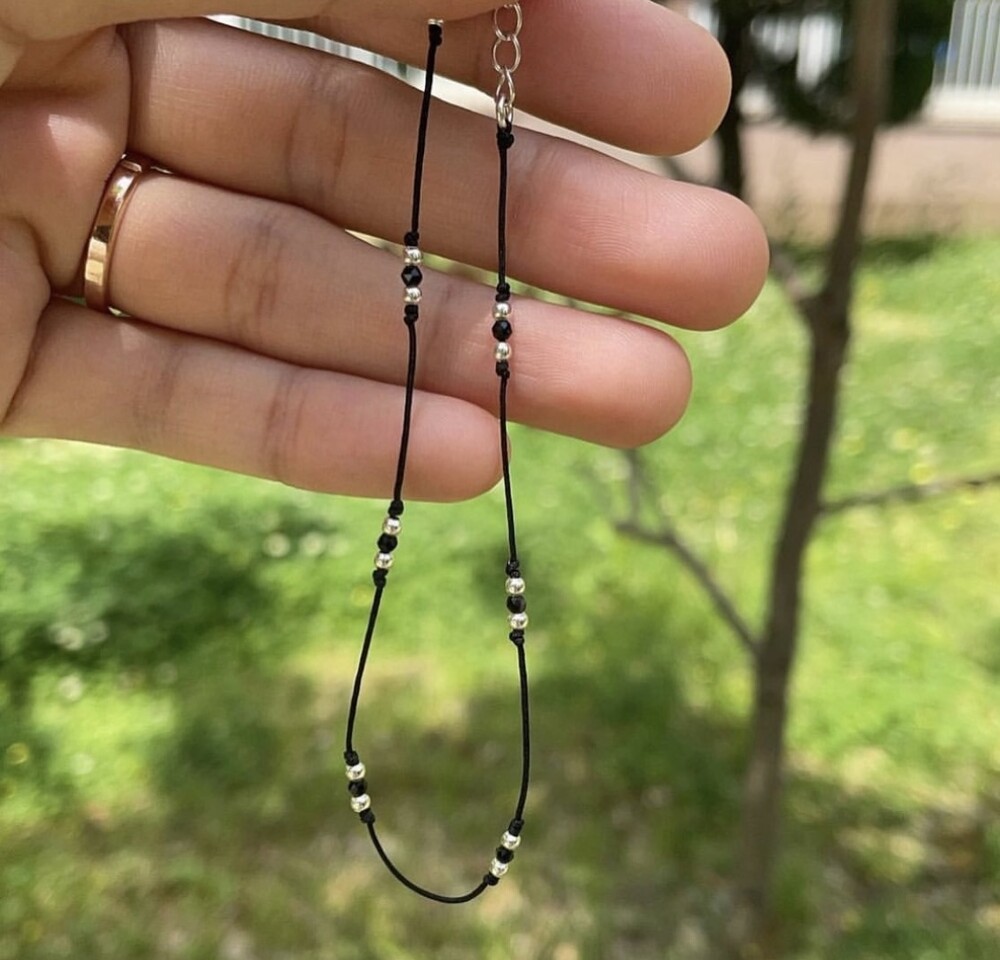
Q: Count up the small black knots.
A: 14